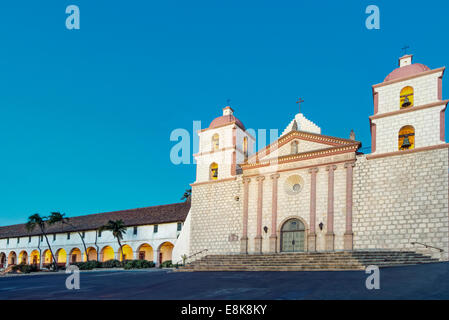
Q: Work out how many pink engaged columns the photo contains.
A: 6